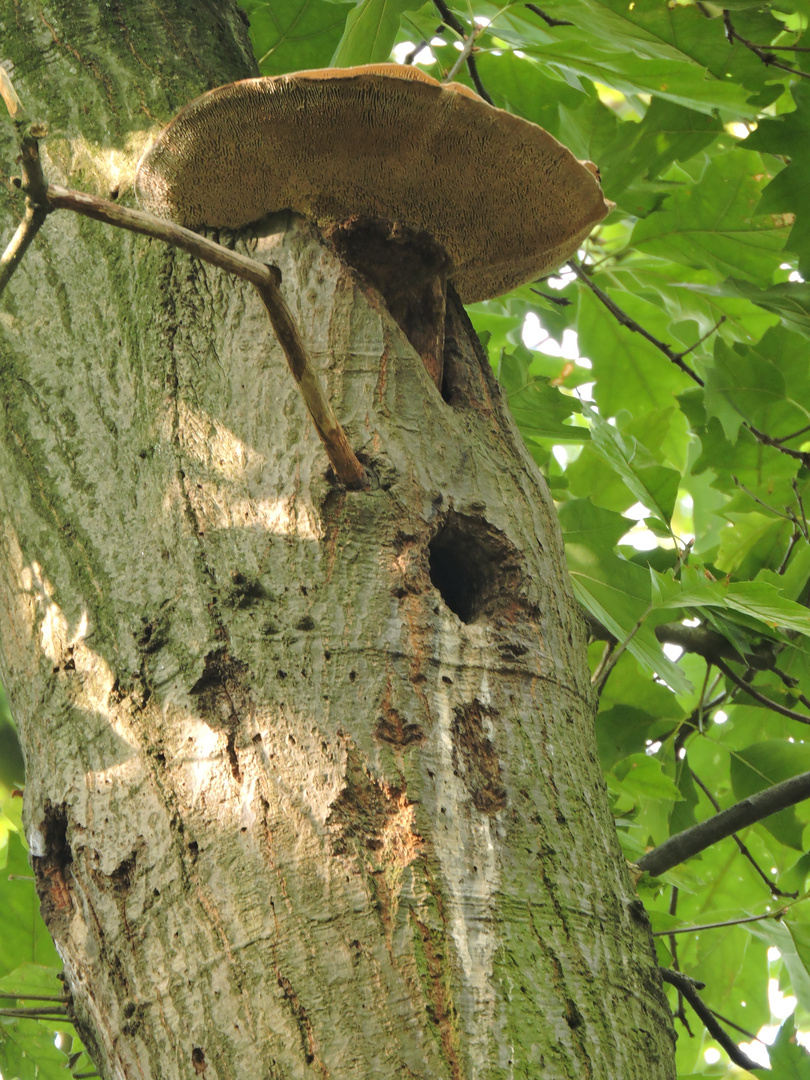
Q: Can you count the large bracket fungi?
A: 1